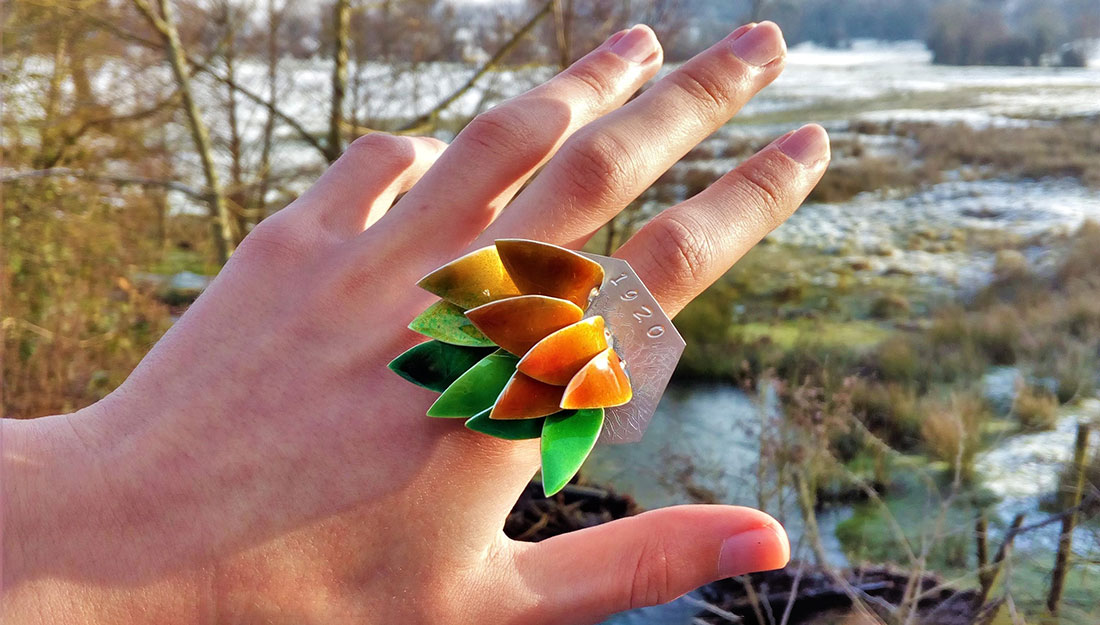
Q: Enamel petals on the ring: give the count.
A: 11